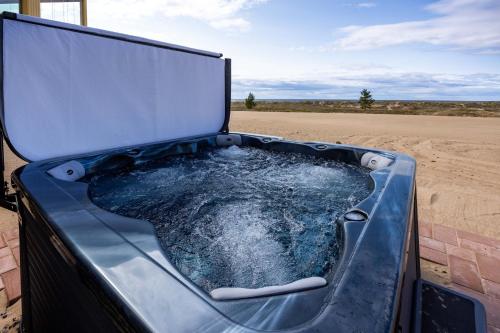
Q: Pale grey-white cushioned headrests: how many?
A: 4